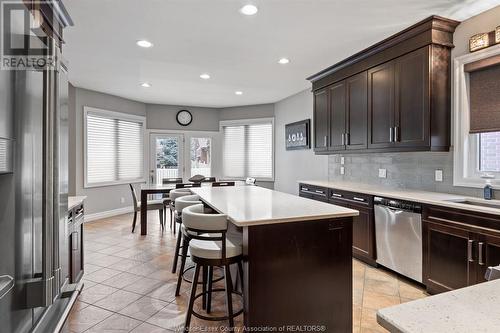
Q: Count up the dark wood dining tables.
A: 1